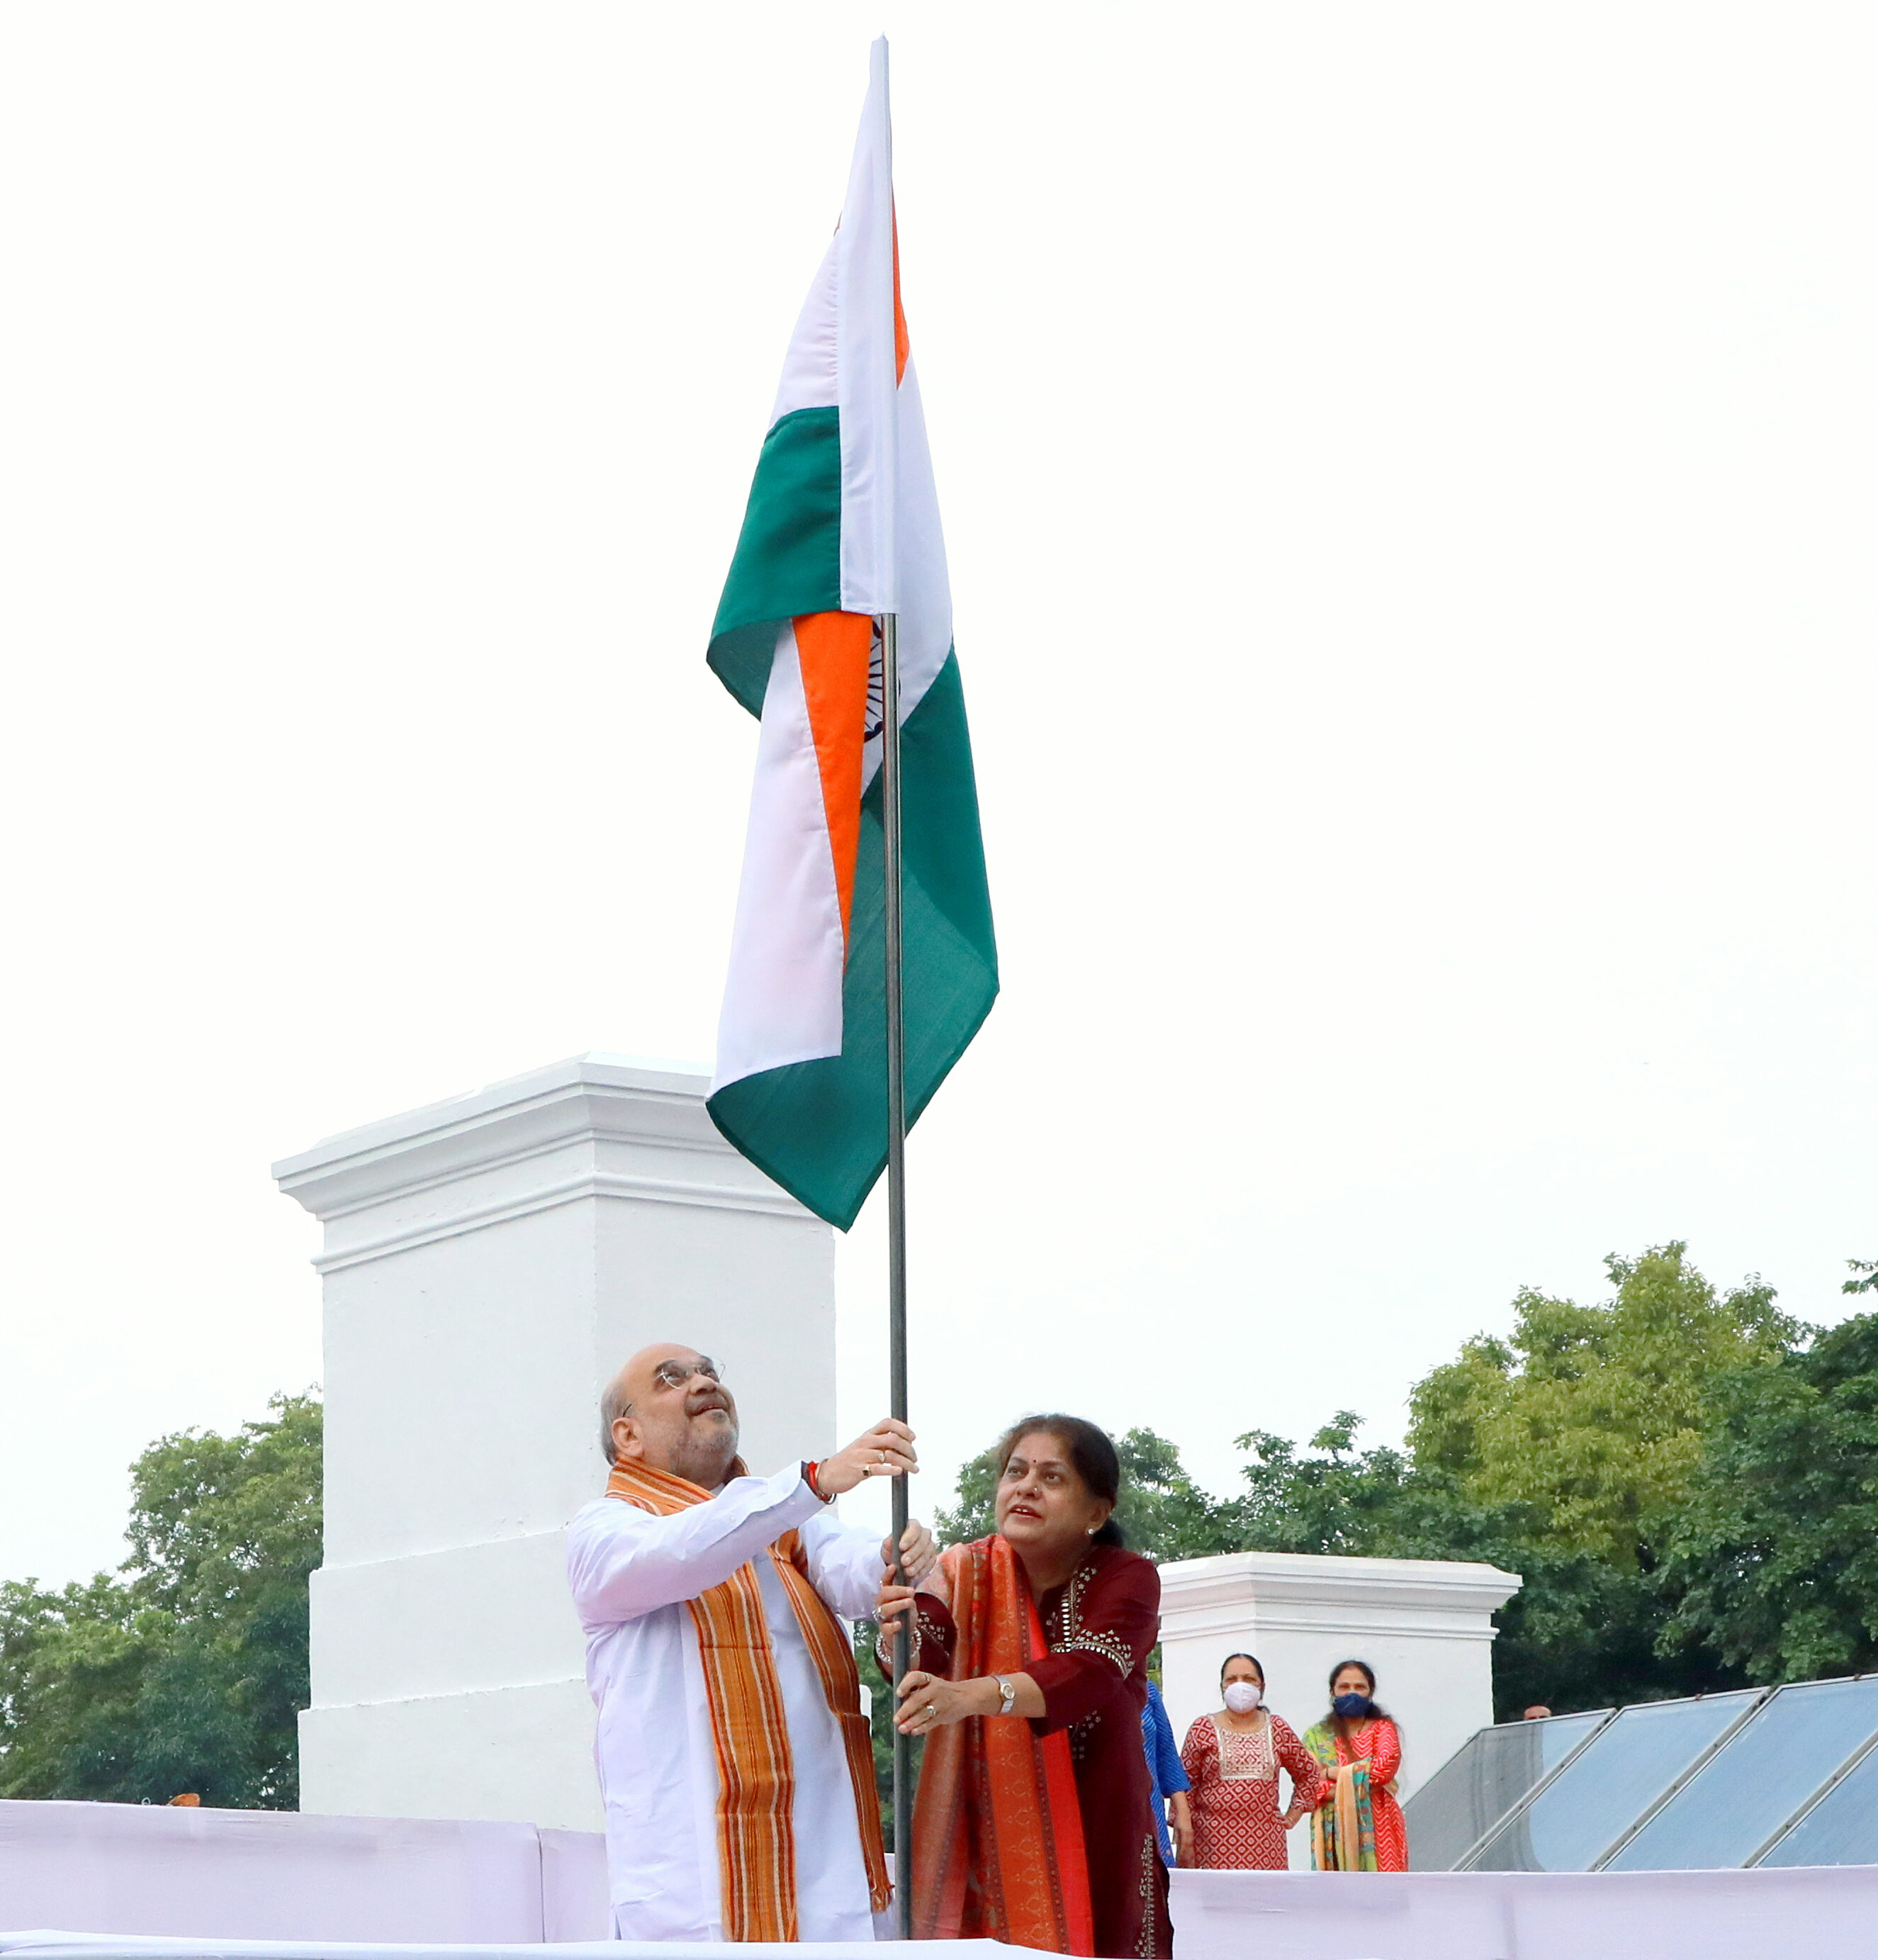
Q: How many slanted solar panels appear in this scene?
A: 4